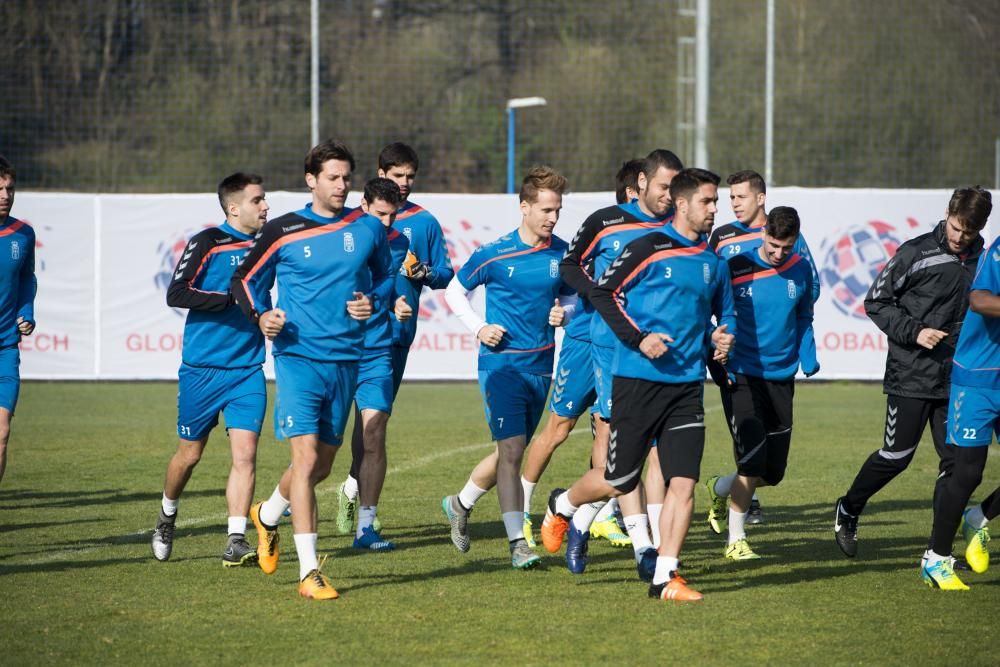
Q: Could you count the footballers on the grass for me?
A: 13